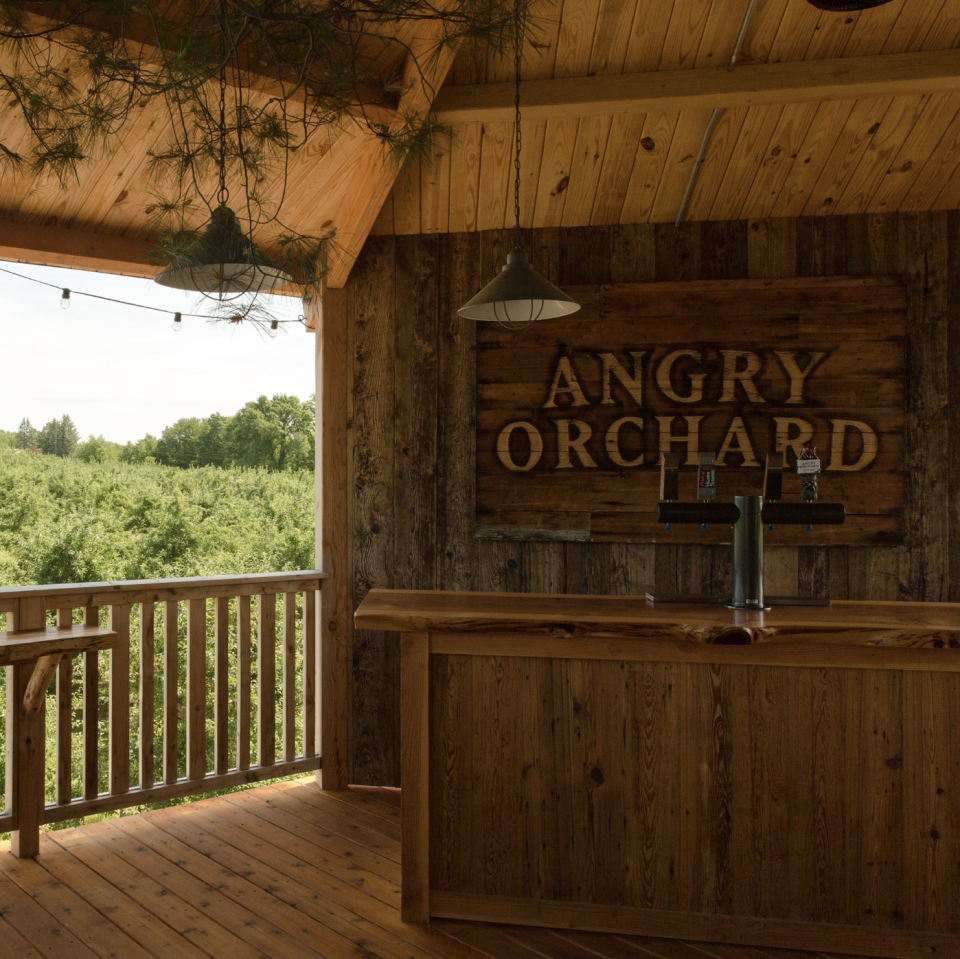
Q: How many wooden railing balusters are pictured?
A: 11